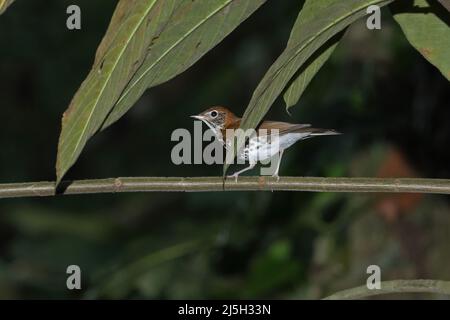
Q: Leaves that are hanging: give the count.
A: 5